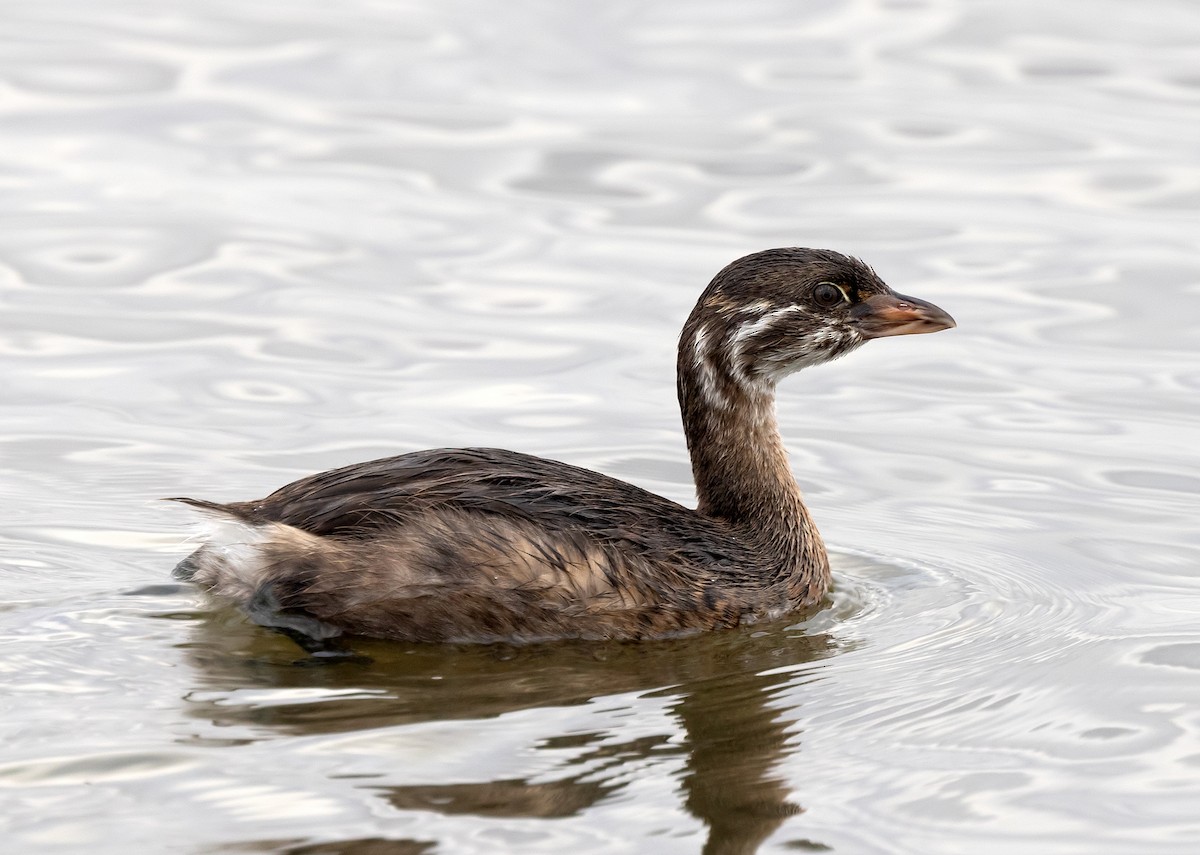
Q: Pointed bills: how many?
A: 1